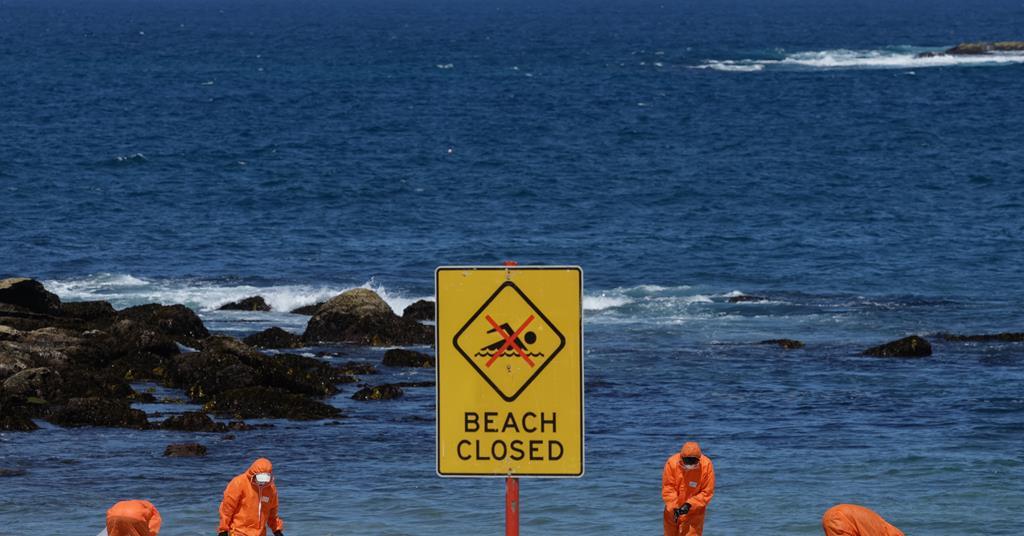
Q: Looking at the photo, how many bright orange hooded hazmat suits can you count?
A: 4